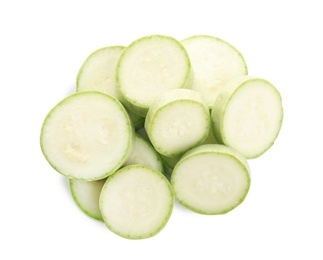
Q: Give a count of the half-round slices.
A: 0